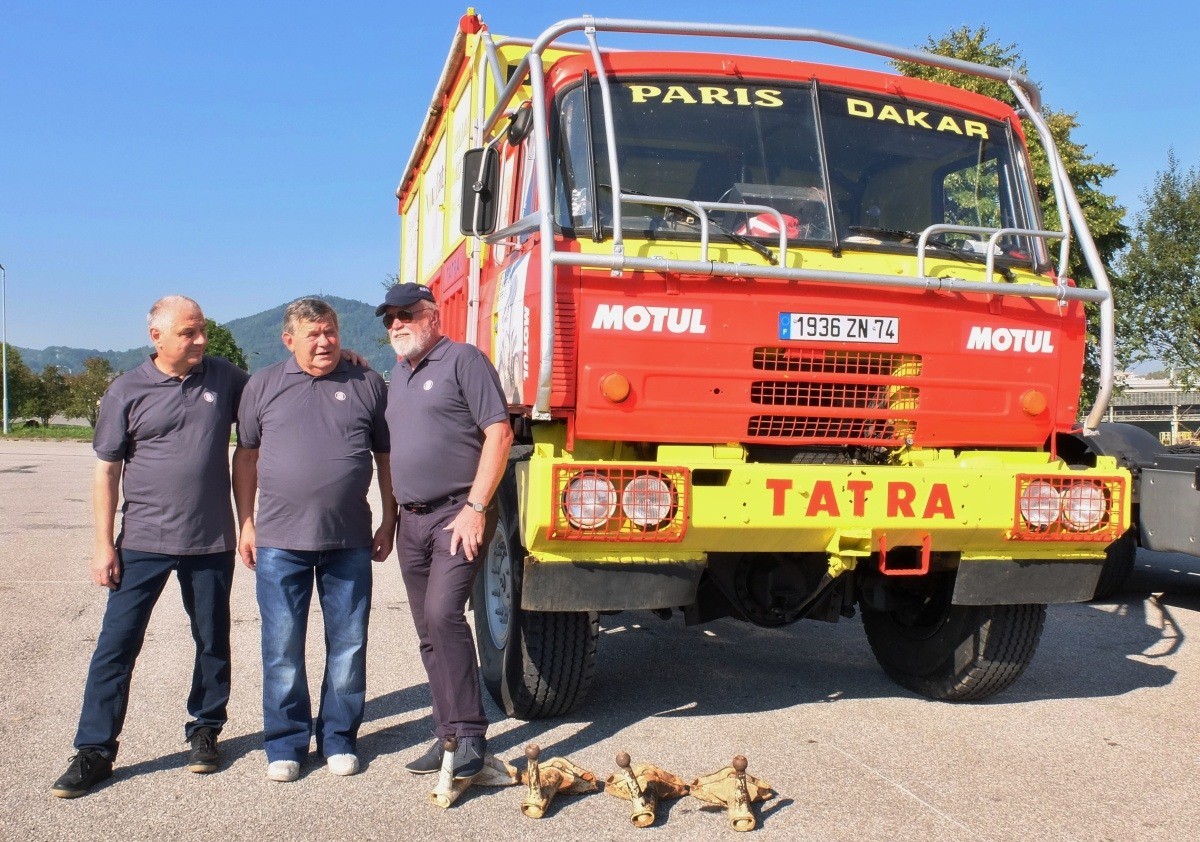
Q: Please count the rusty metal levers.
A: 4